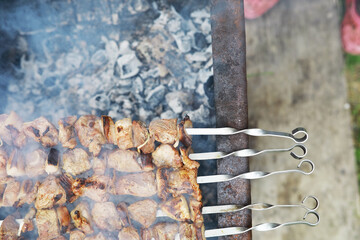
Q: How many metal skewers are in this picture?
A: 5